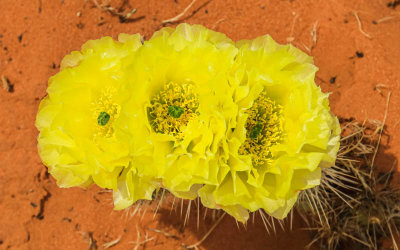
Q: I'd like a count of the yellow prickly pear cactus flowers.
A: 3